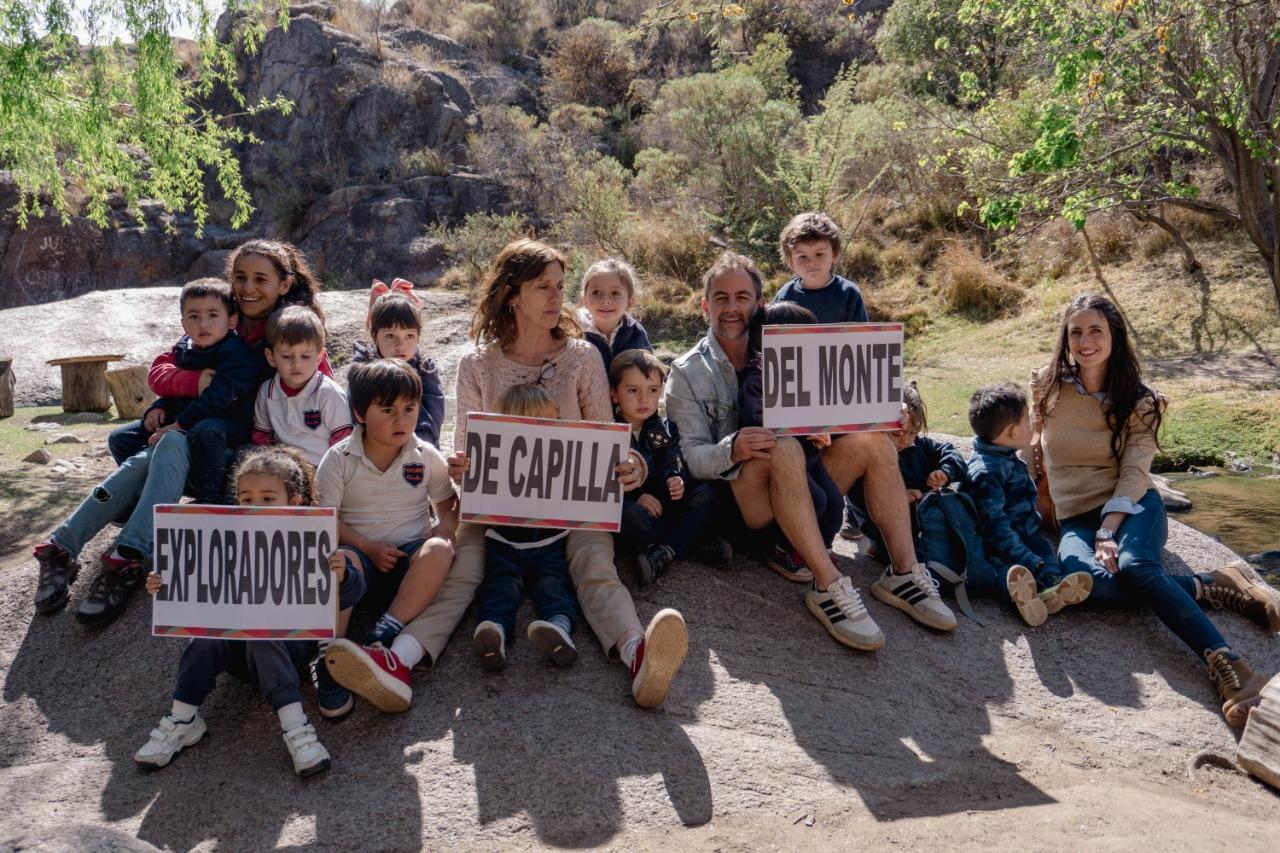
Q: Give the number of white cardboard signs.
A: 3